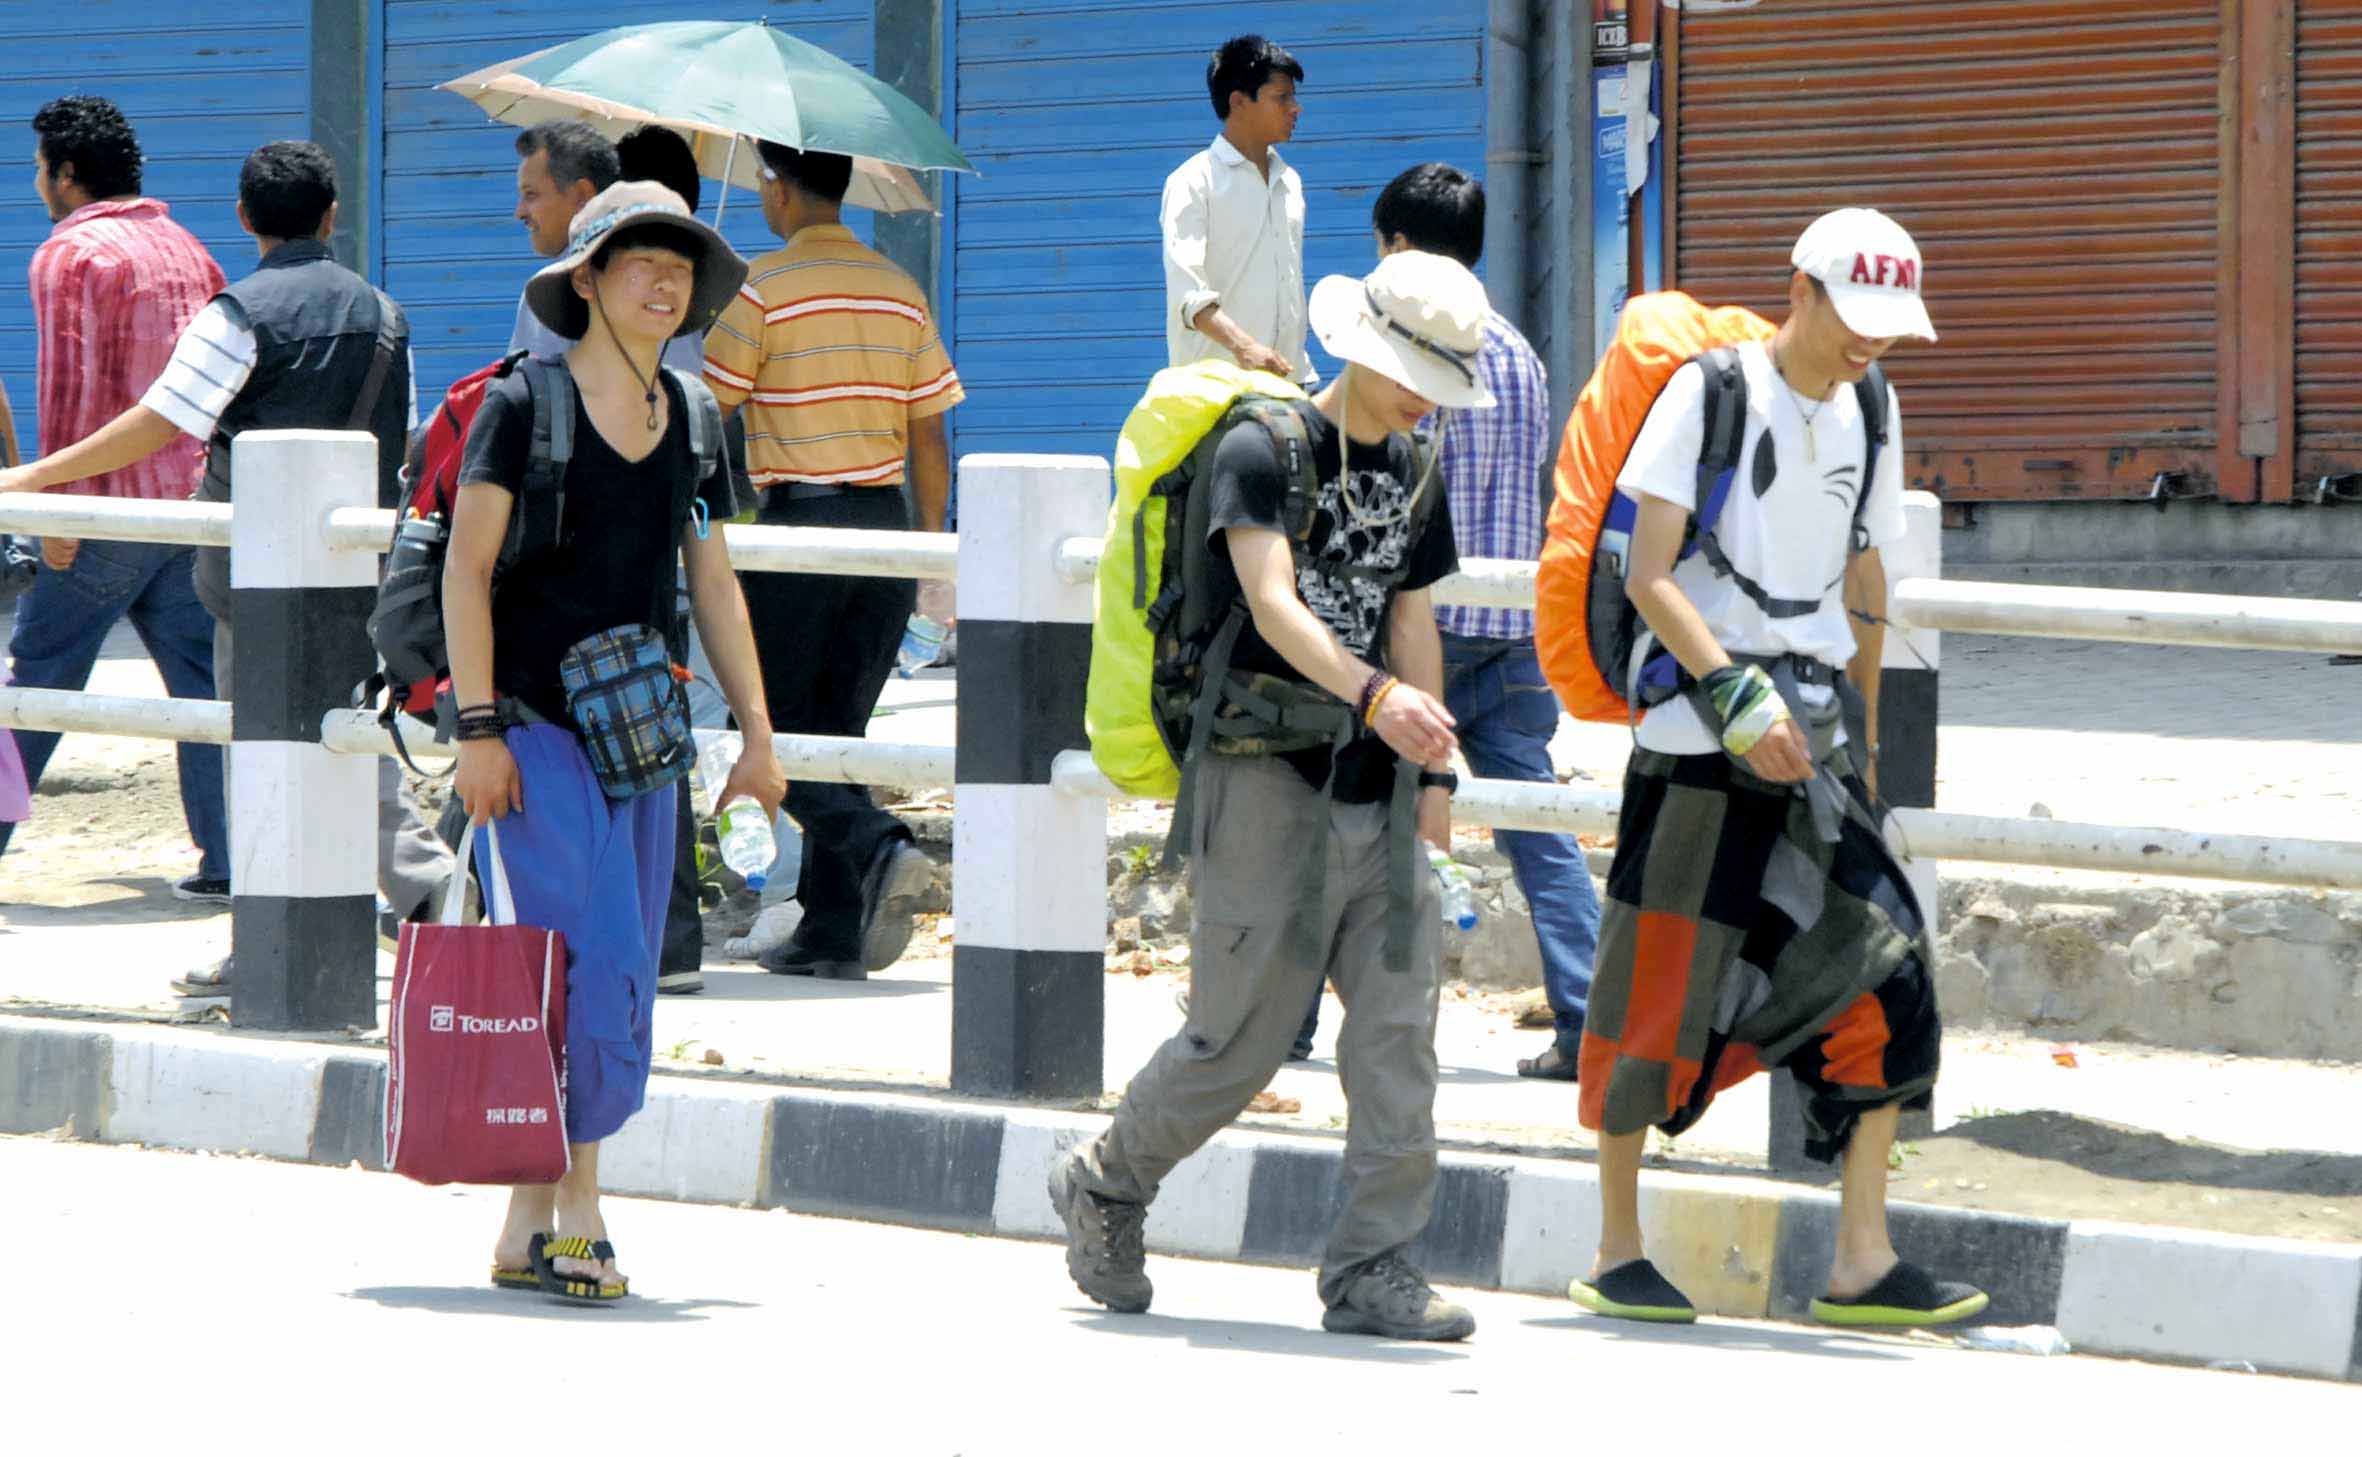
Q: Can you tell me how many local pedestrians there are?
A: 7